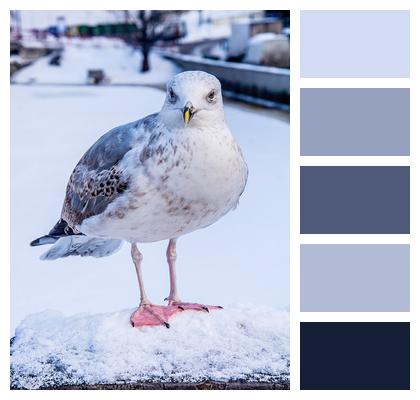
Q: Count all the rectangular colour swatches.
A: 5